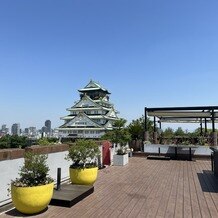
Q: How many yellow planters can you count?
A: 2